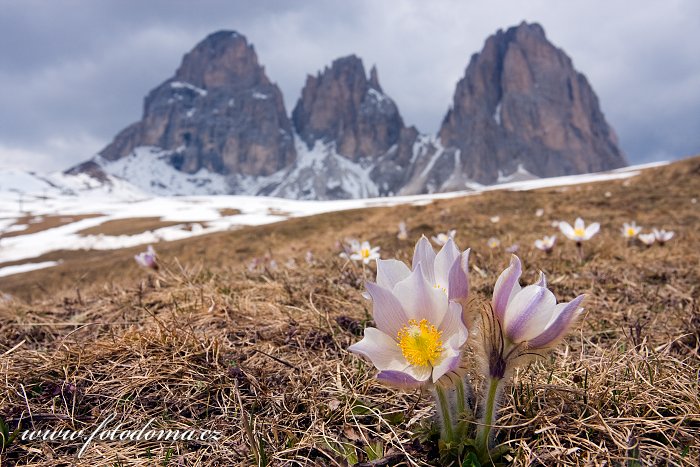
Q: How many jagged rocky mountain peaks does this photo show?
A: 3